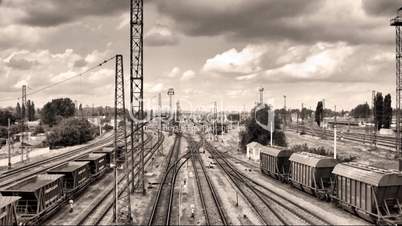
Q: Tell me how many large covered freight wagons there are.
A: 3